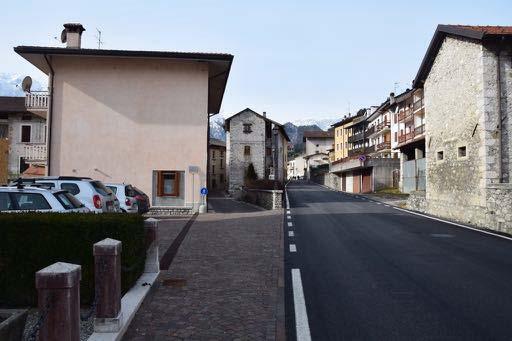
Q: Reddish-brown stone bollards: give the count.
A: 3